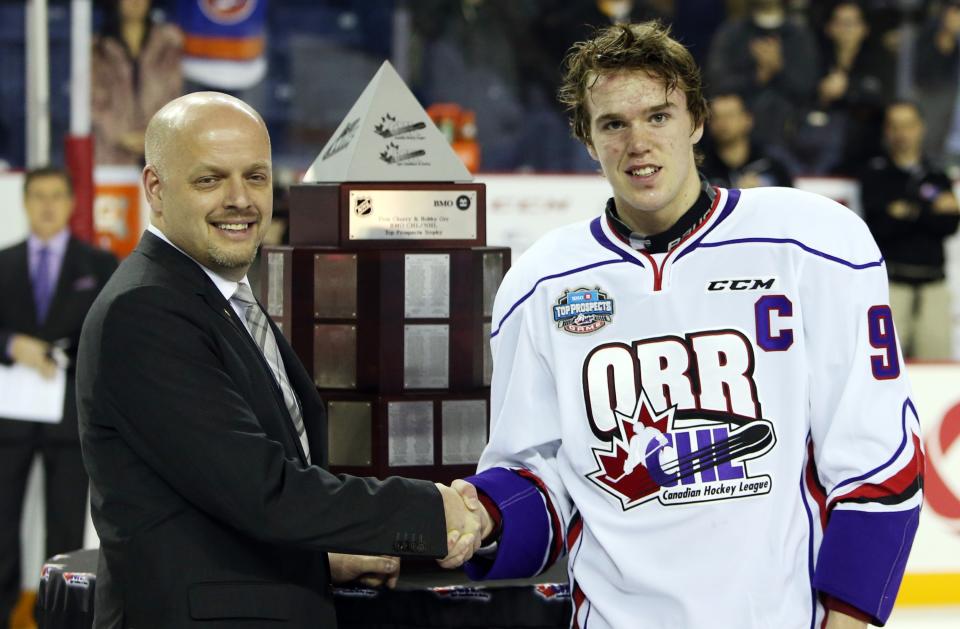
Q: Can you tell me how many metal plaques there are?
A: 12